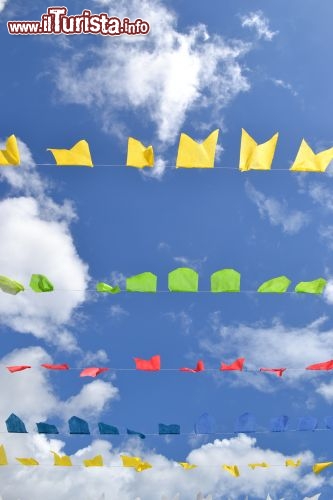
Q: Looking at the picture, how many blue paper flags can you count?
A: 11